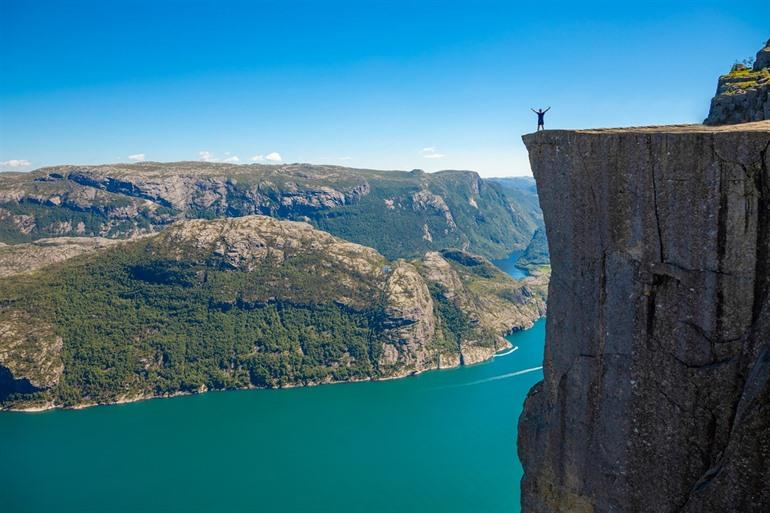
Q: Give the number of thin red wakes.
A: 0